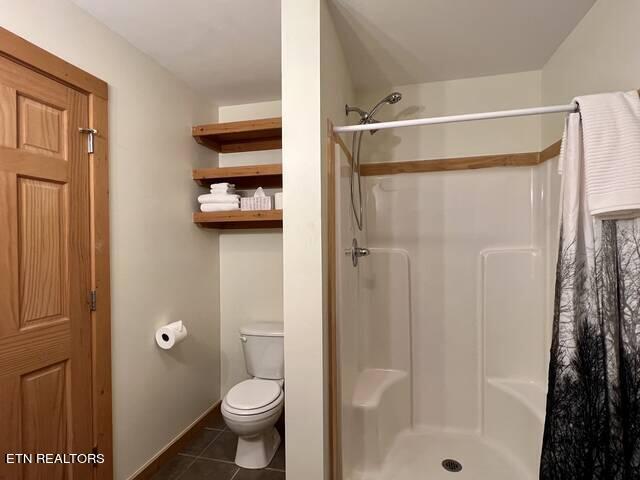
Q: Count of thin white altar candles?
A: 0